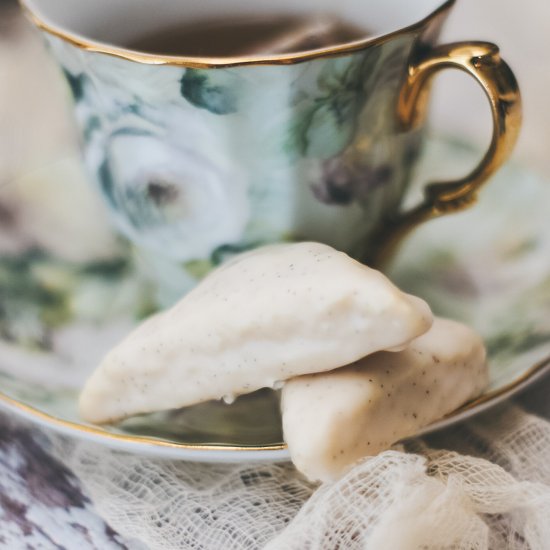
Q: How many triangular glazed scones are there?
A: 2